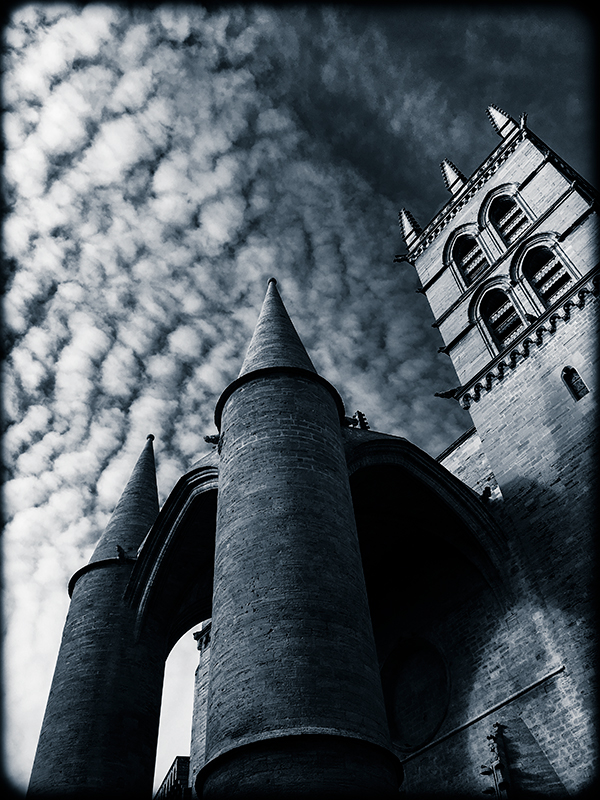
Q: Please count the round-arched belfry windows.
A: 4